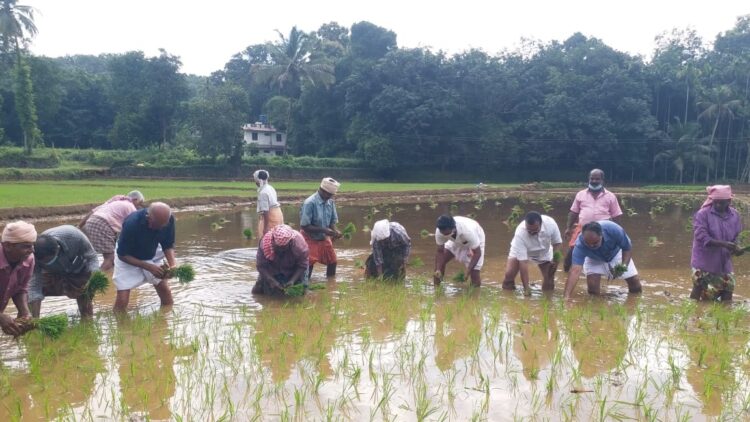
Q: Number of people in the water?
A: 13